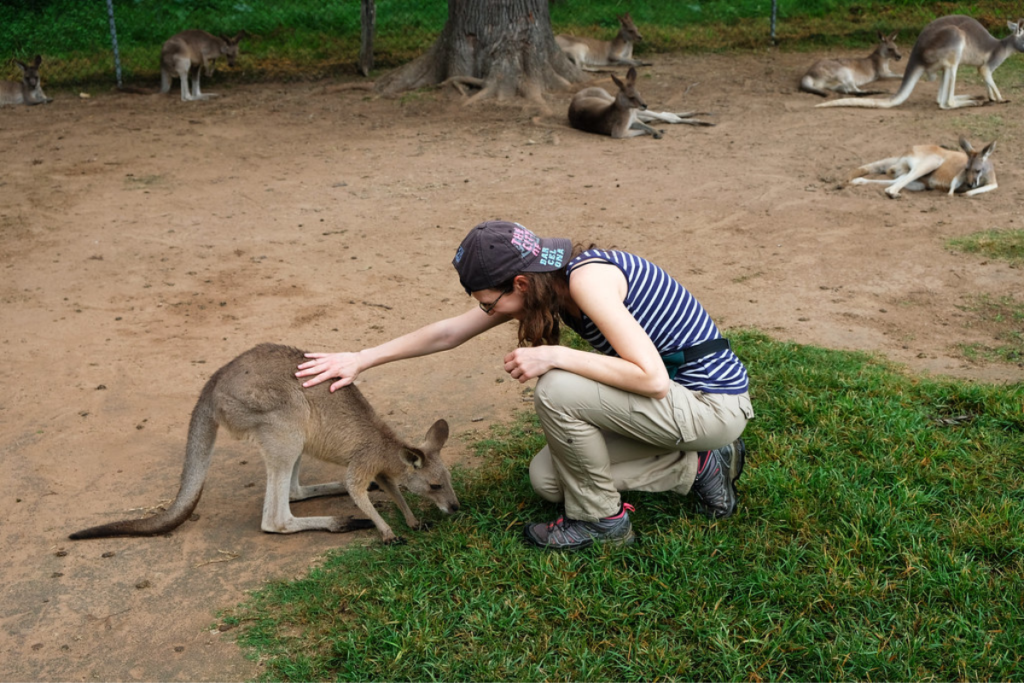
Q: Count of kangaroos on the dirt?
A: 8